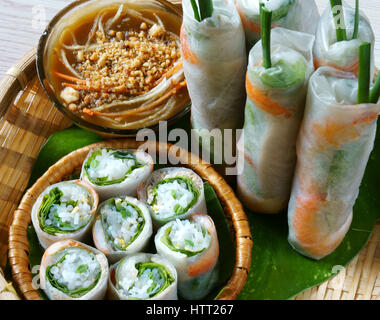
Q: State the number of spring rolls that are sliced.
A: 7